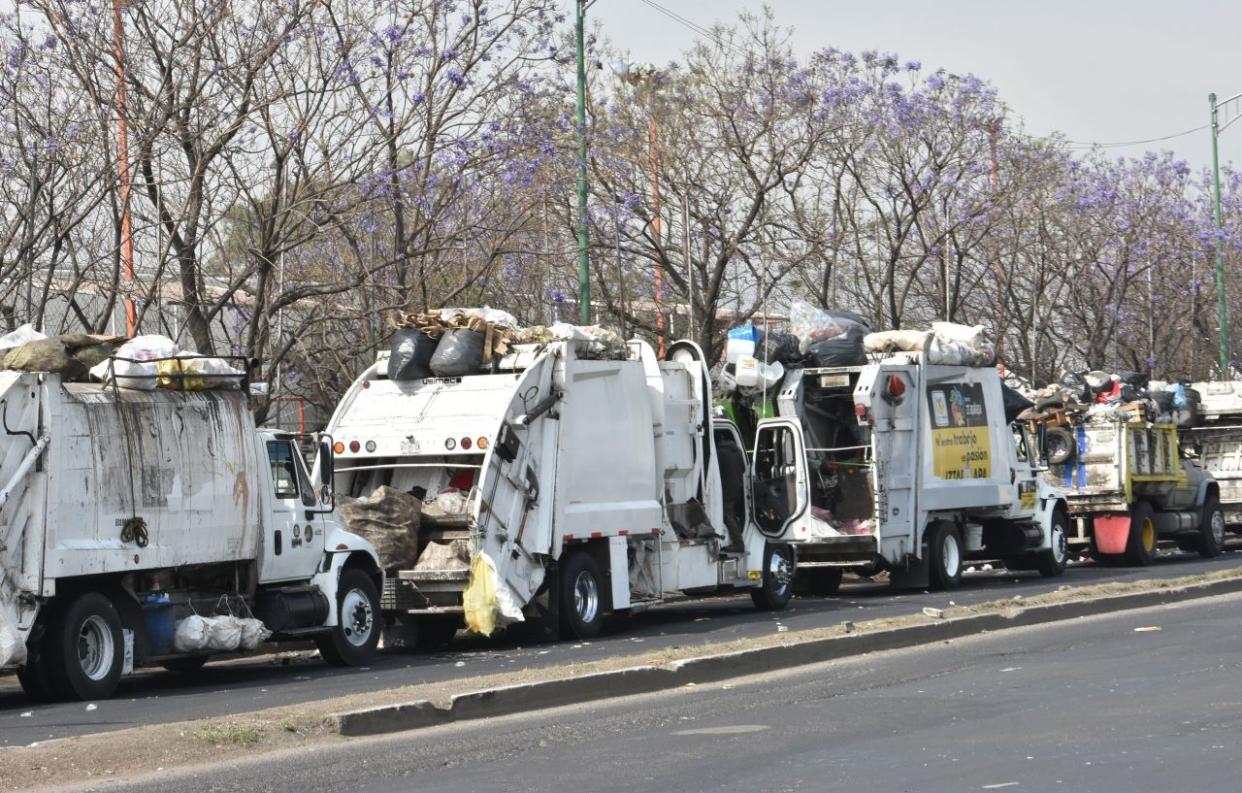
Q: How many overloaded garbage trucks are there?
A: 4